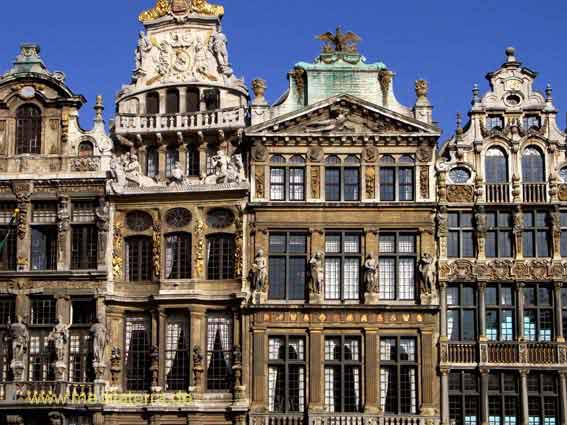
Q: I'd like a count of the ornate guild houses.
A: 4